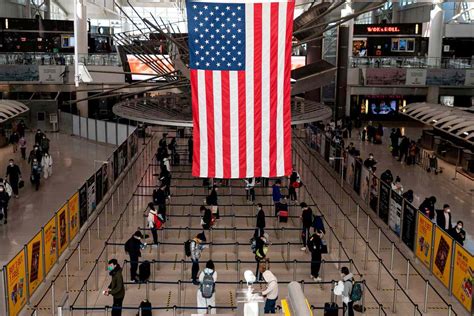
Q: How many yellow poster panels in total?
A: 8